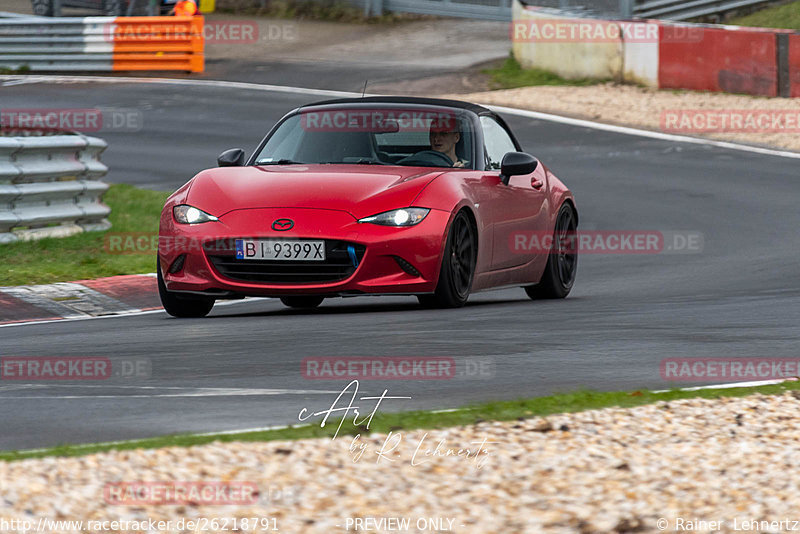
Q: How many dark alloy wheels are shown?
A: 2